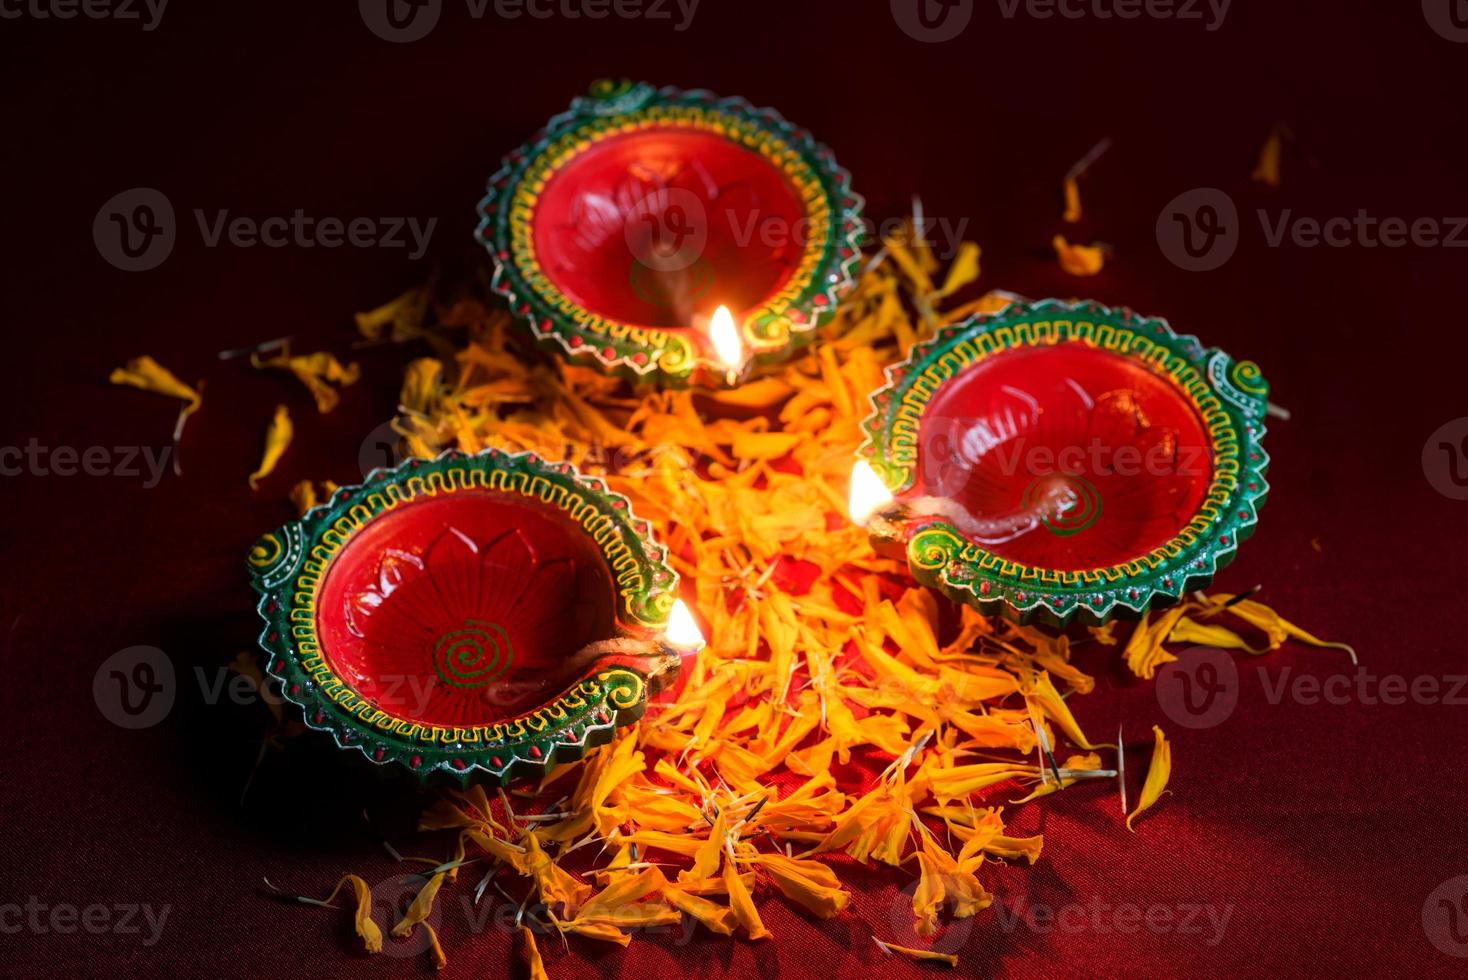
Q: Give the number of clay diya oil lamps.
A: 3